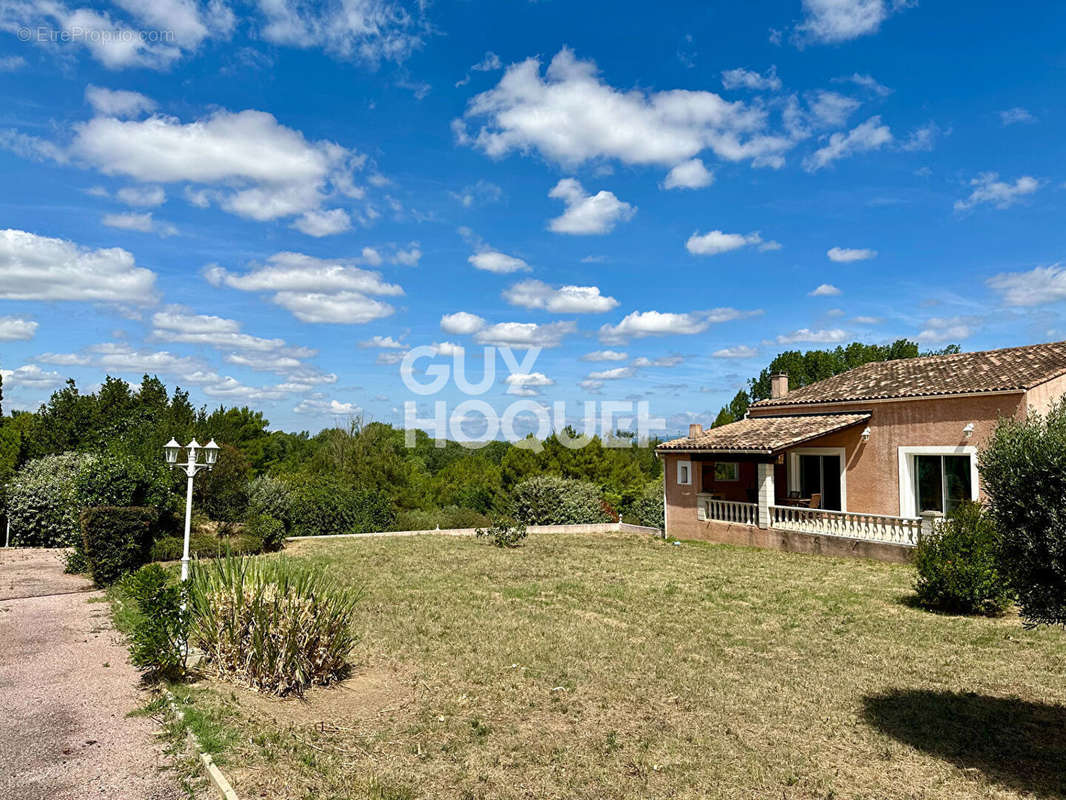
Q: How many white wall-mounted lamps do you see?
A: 2